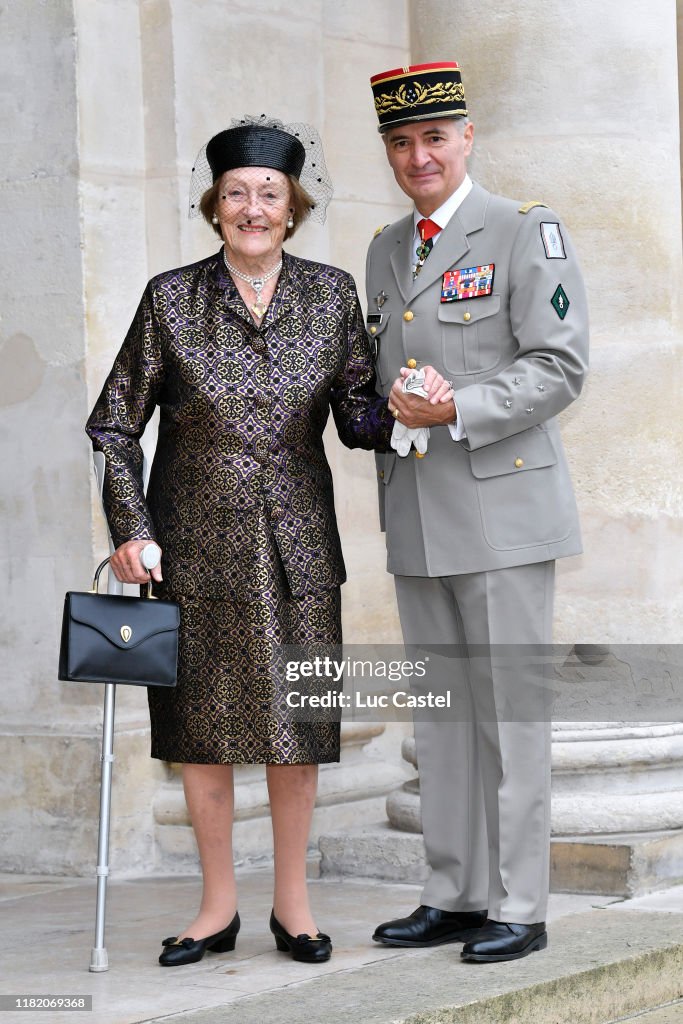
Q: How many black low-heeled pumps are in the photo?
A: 2